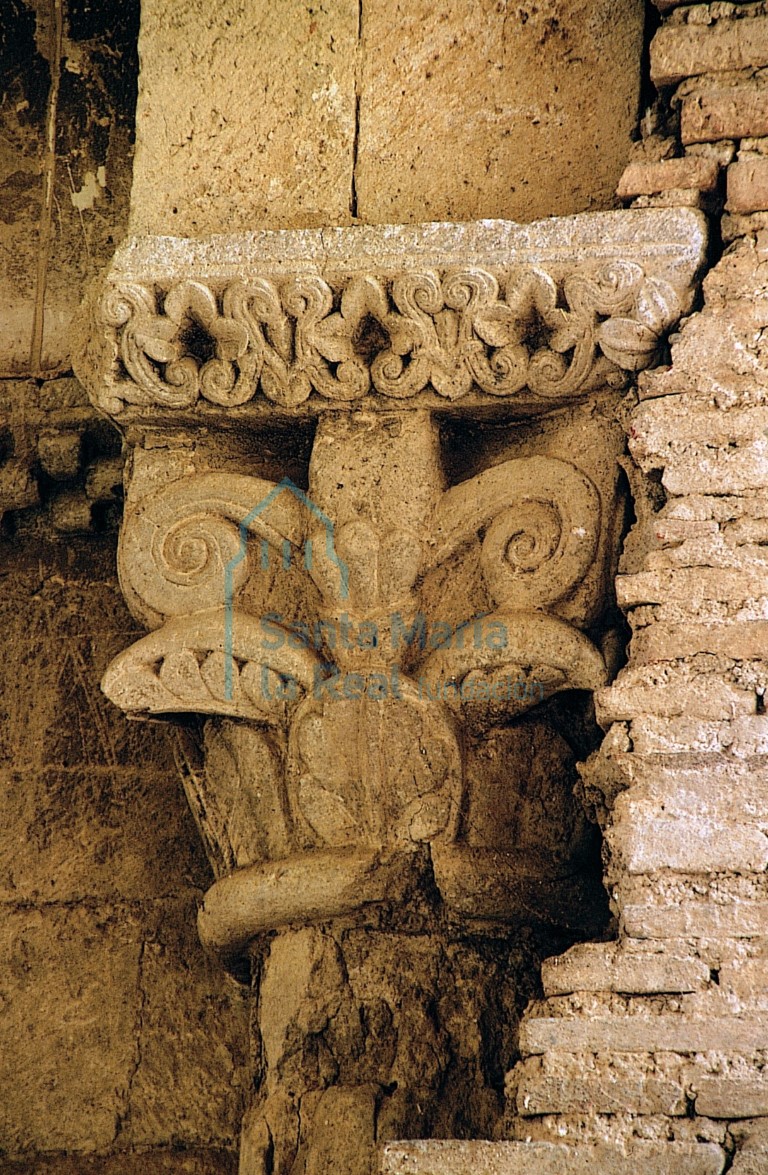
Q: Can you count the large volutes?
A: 2